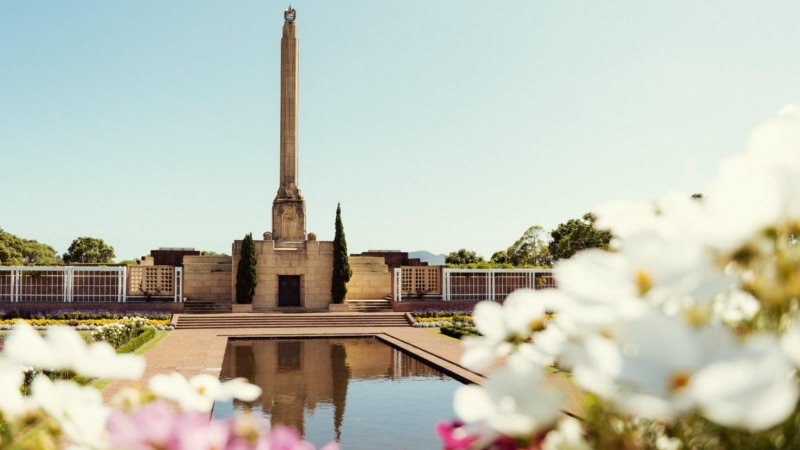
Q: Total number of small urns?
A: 2